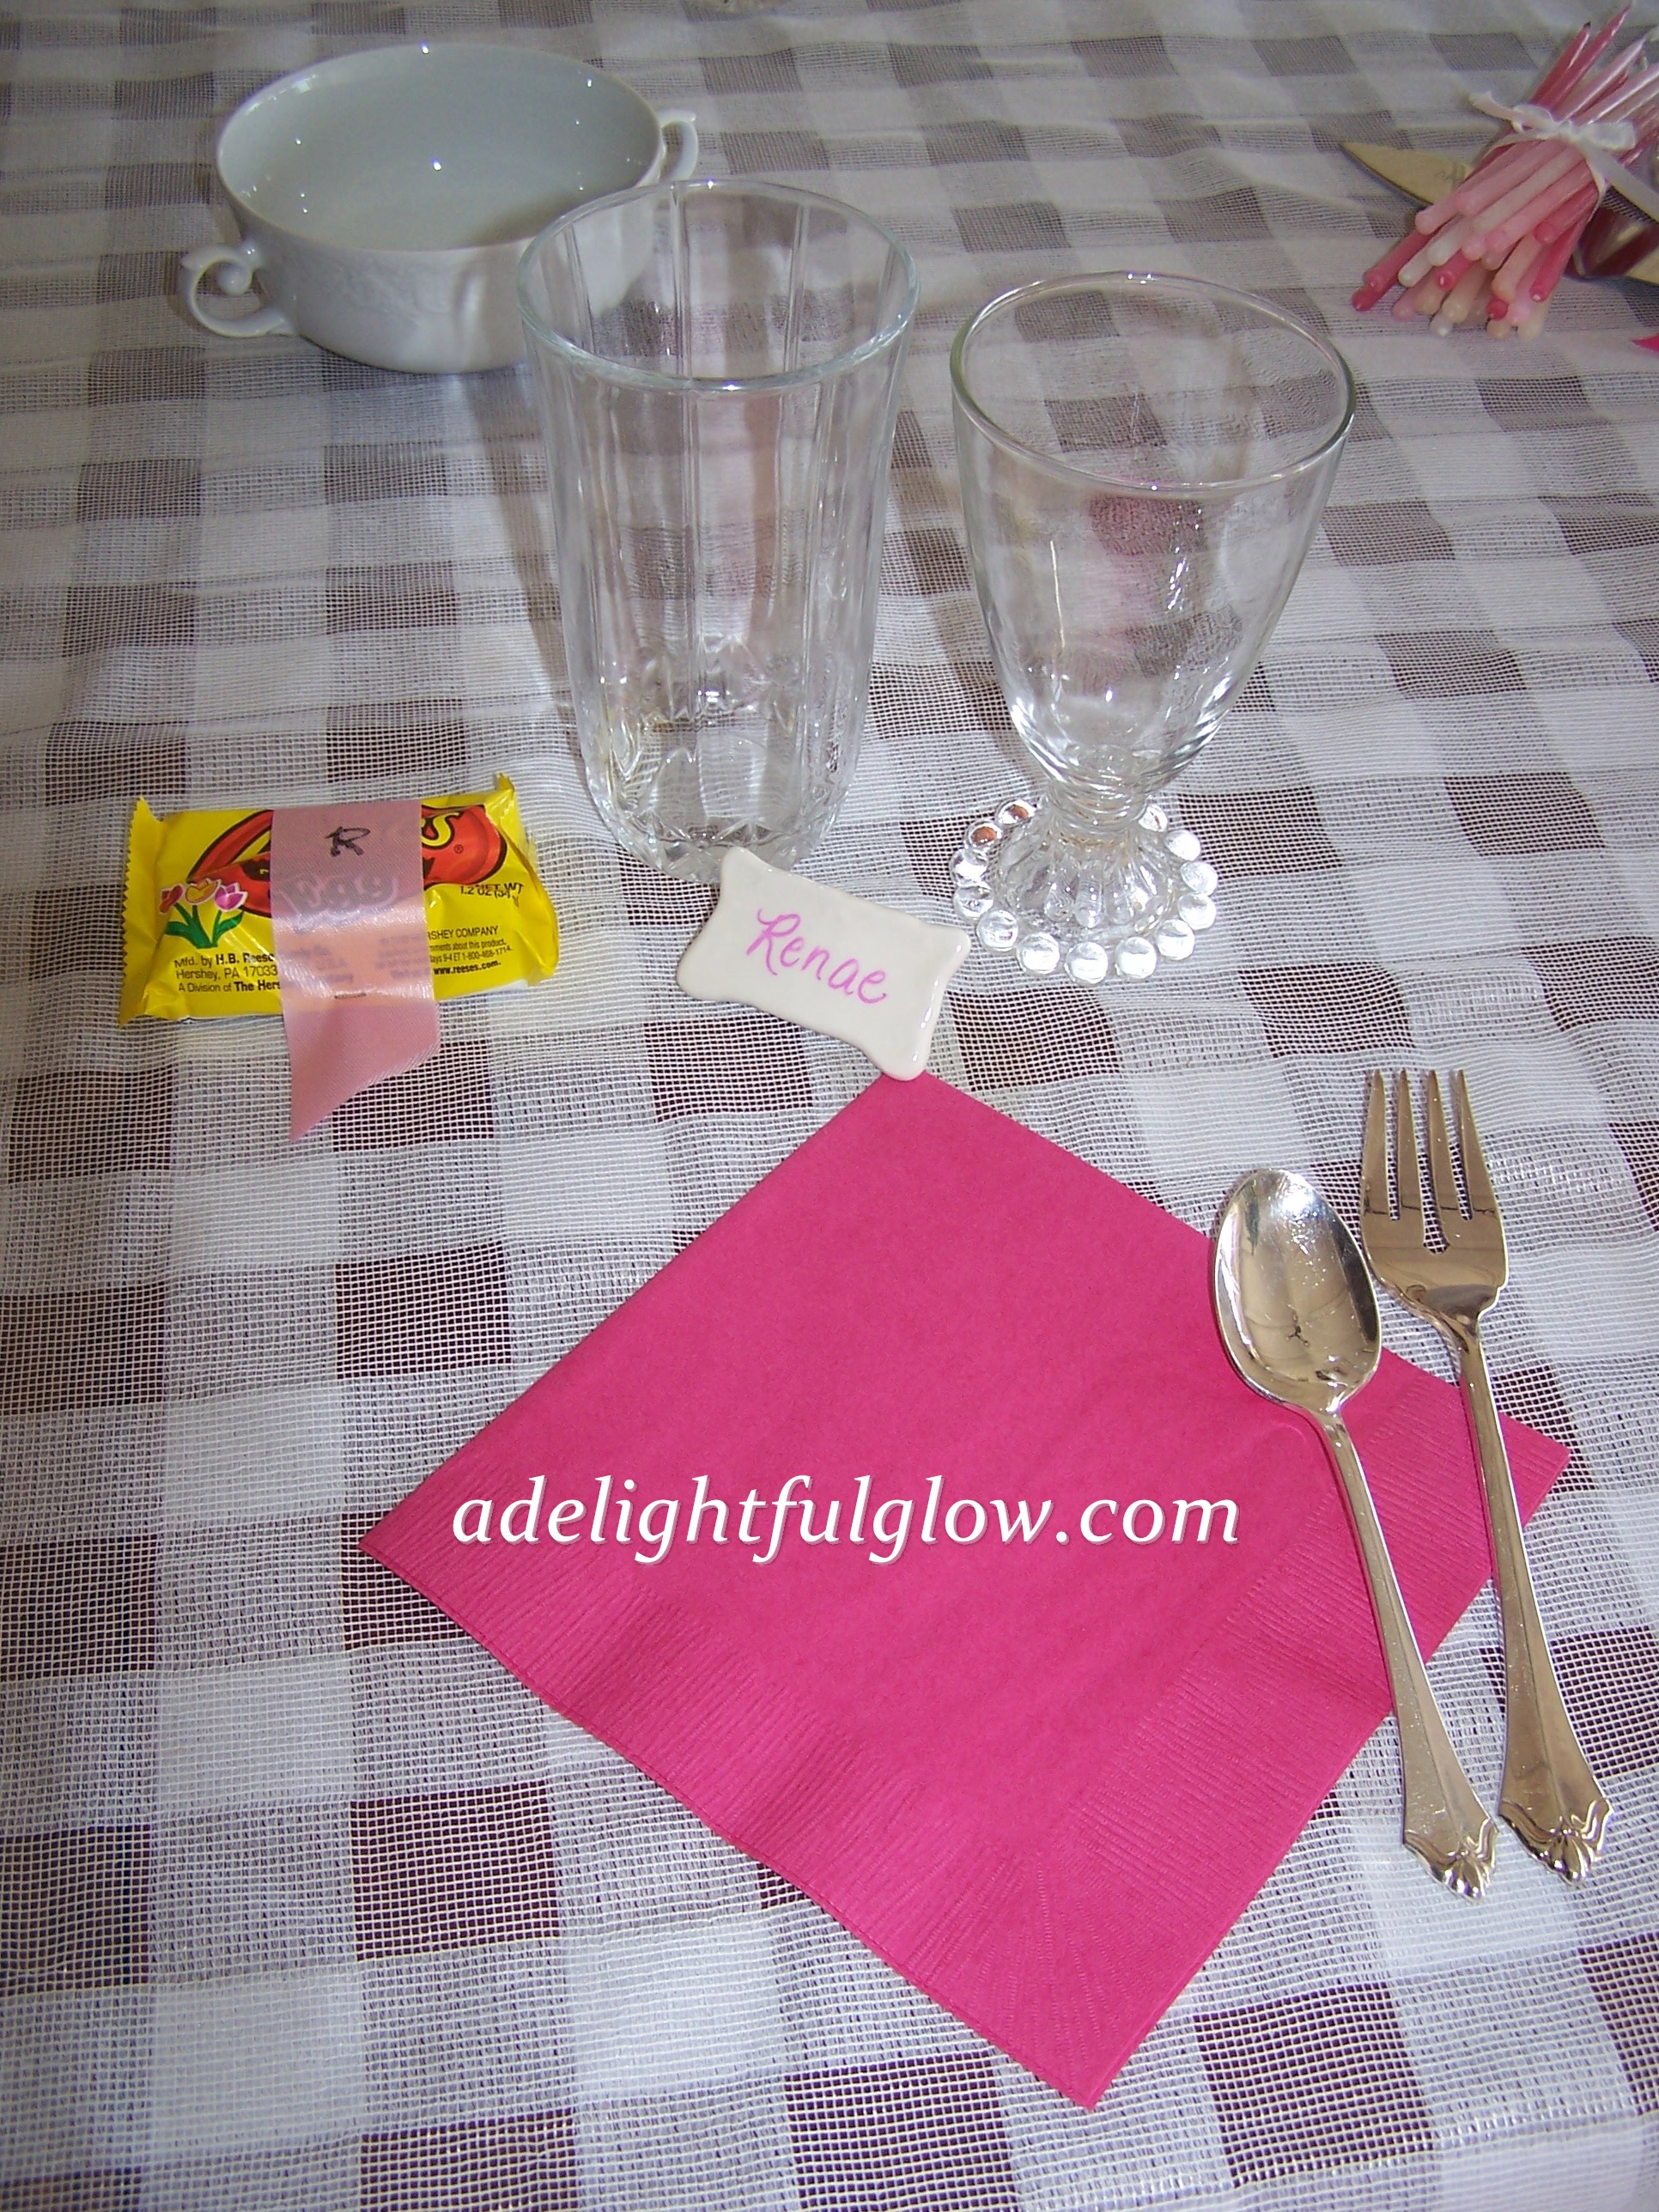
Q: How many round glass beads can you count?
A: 13